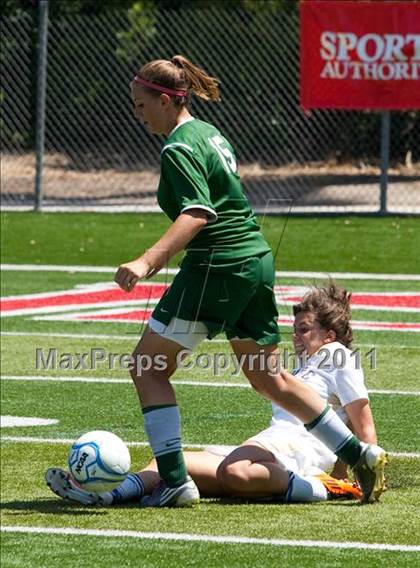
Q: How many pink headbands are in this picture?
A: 1